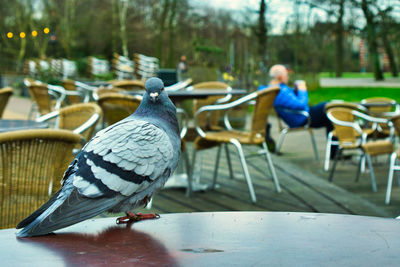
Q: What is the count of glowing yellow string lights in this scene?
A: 4